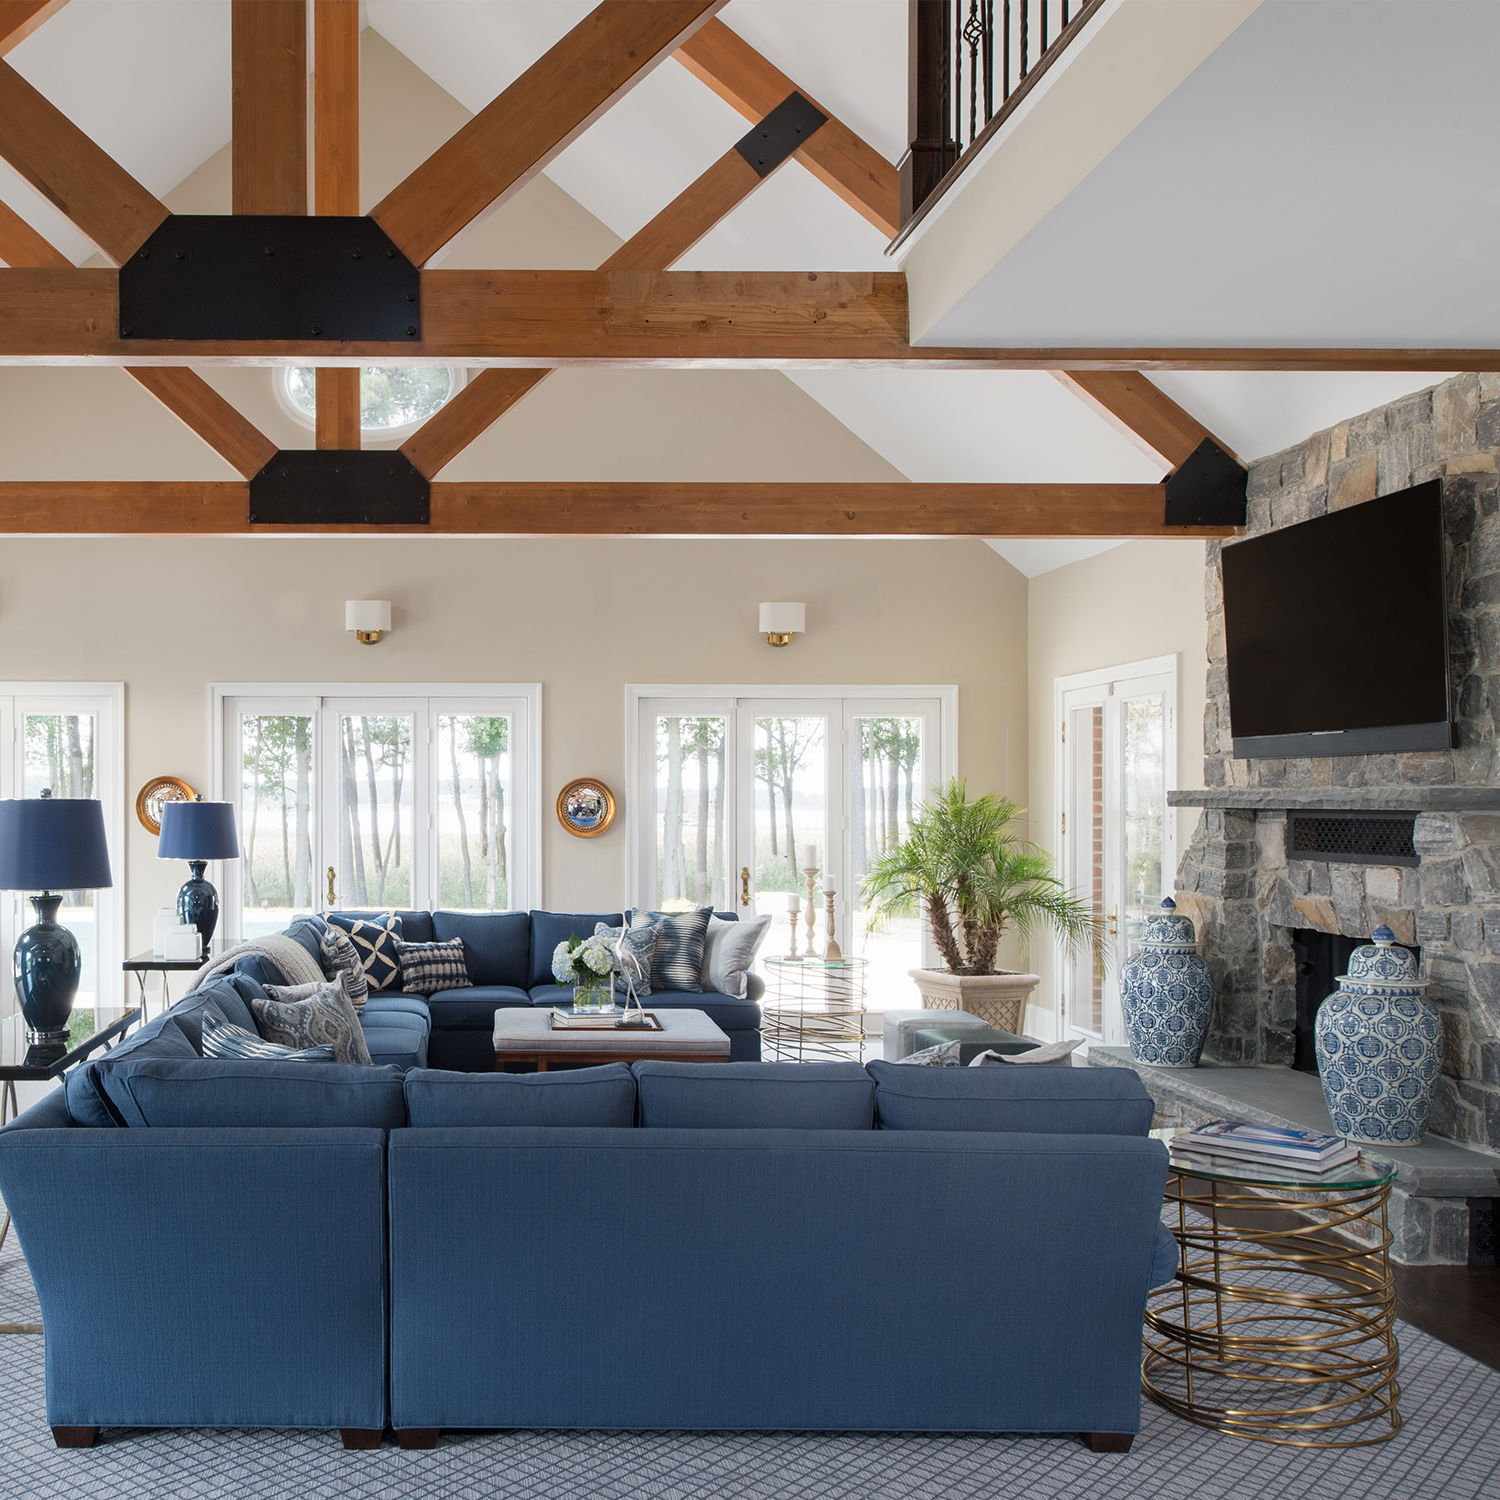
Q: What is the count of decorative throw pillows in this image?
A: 11